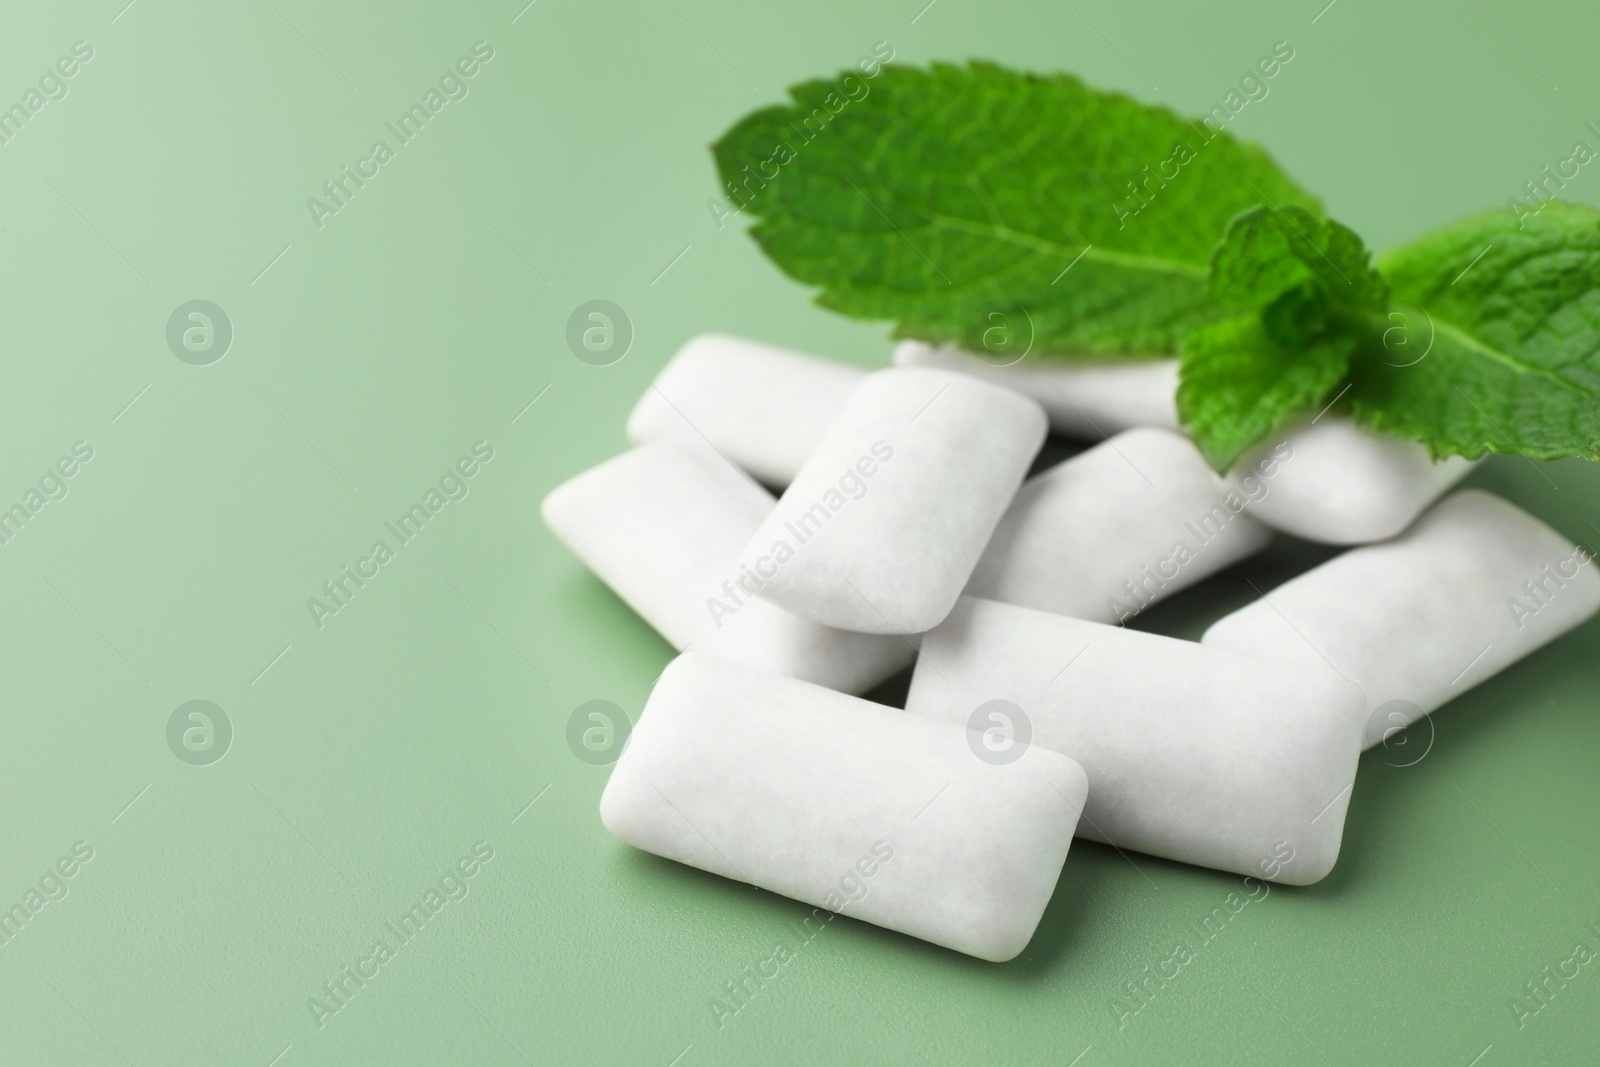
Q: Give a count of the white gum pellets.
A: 9